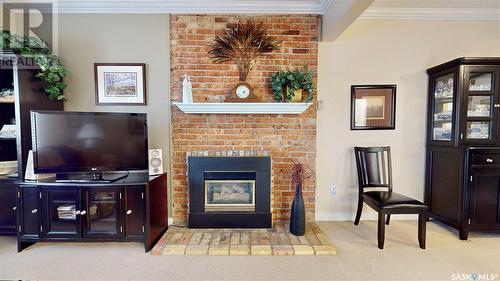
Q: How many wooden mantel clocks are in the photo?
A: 1